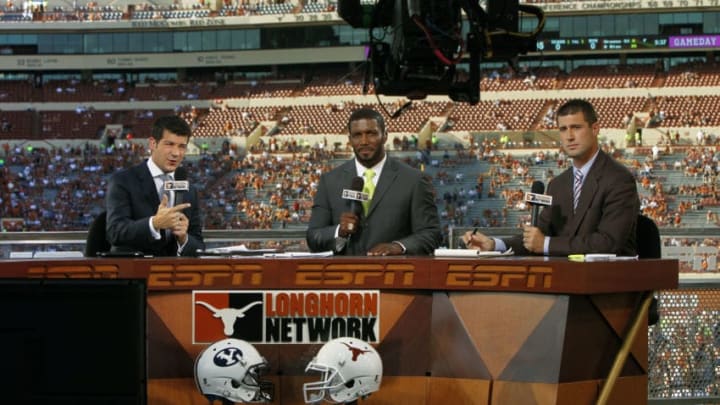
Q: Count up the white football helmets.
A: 2